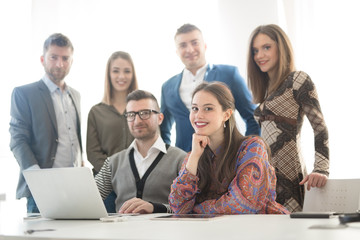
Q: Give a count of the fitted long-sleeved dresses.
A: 1